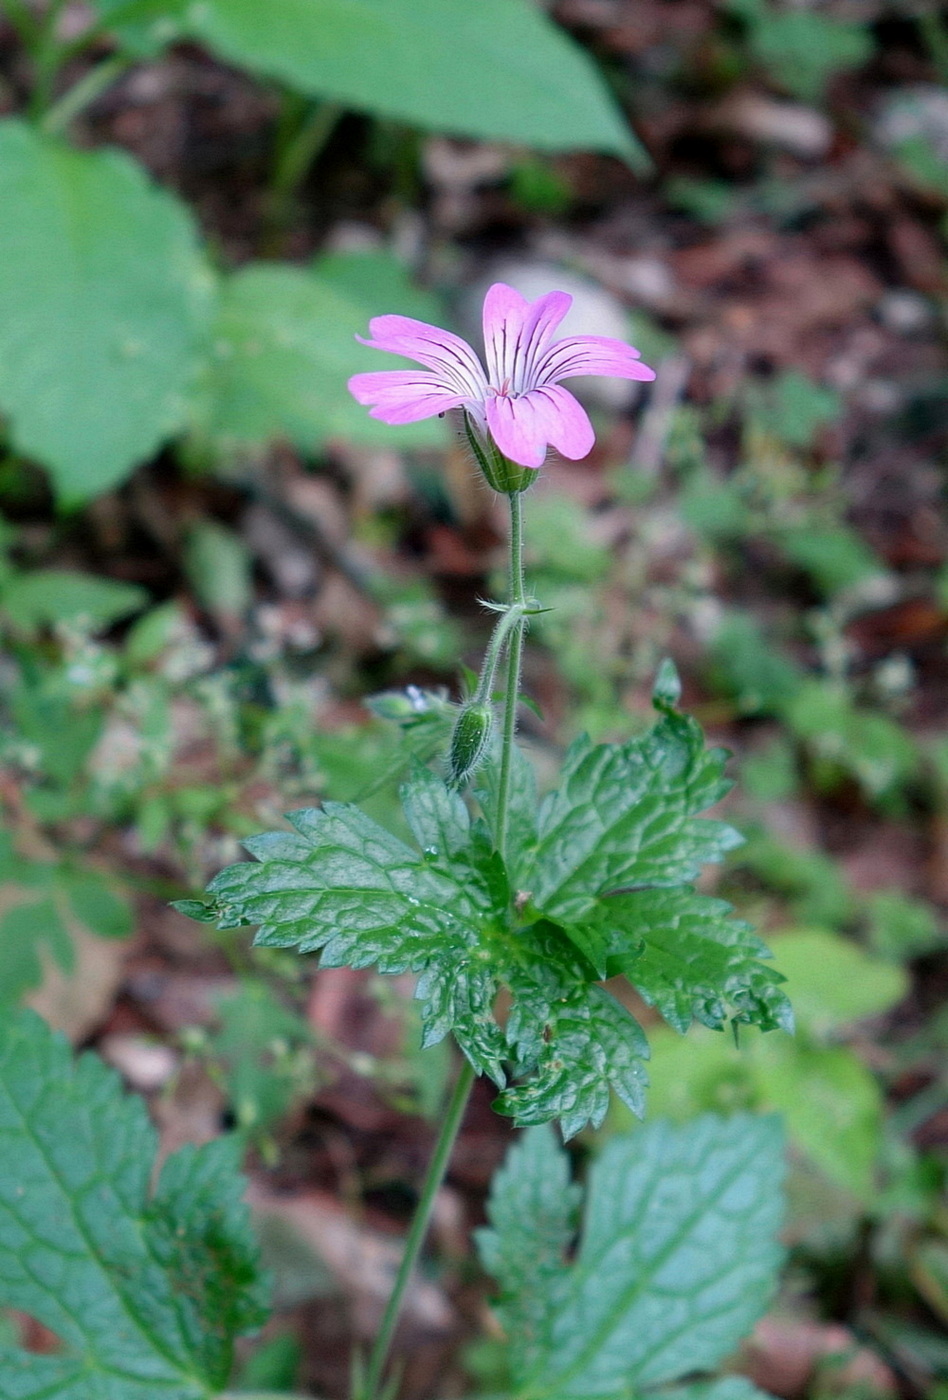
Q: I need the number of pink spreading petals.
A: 5